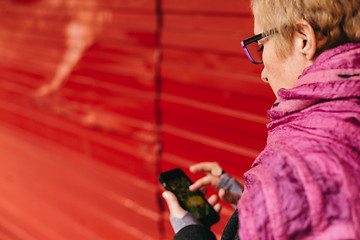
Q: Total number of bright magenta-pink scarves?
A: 1